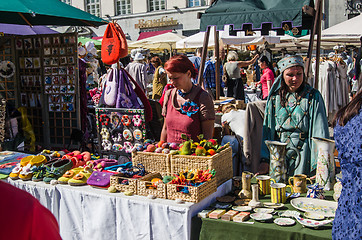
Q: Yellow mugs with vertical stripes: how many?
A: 2